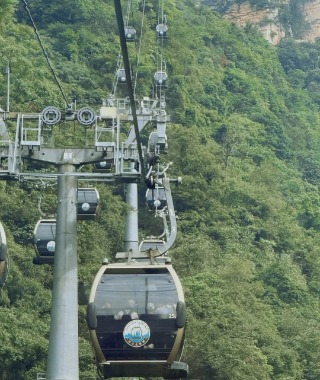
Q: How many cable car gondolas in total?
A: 12